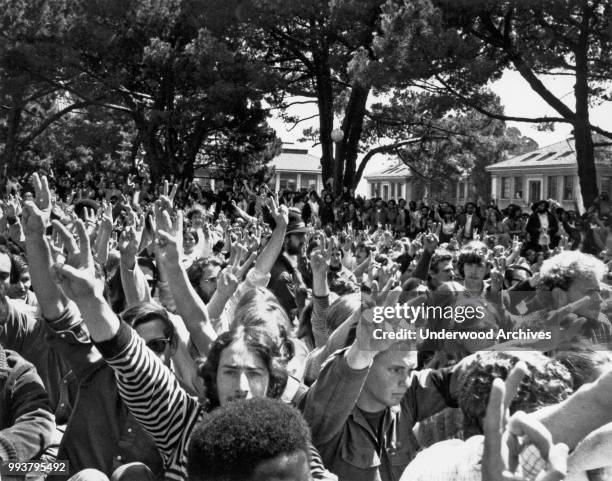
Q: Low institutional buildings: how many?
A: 3